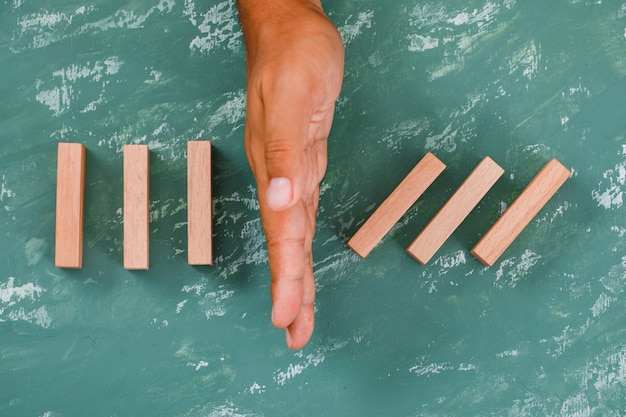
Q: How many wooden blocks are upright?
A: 3